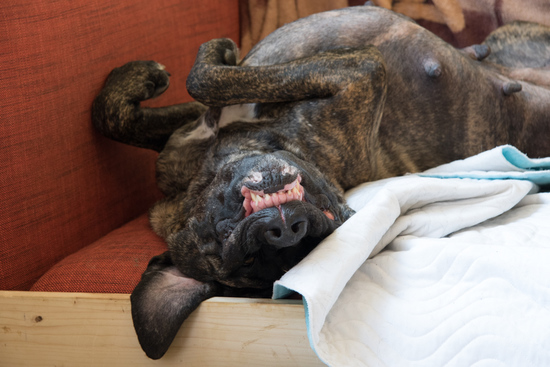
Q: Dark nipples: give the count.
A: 3